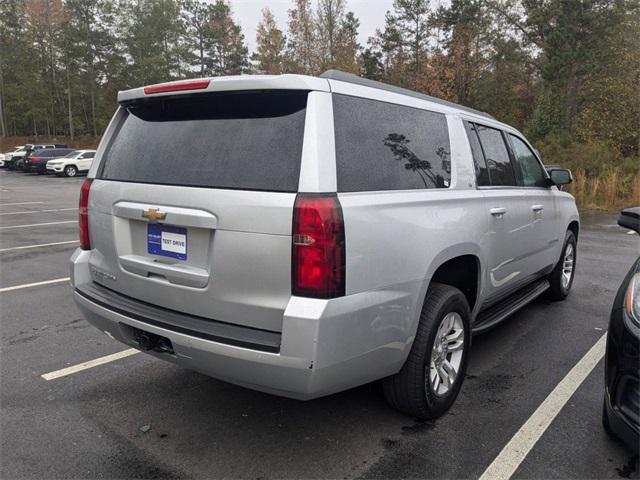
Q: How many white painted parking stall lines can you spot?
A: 7